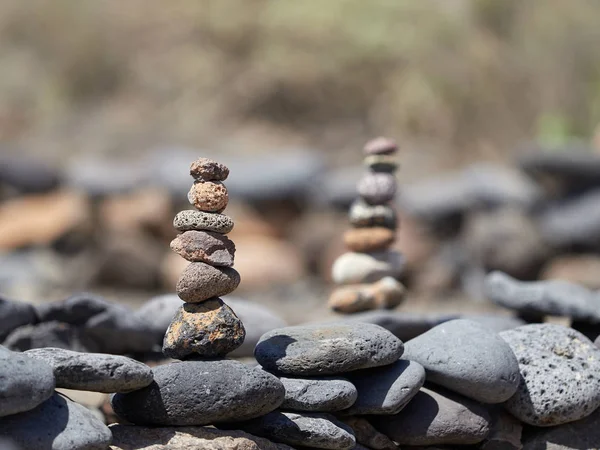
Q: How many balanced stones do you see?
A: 13